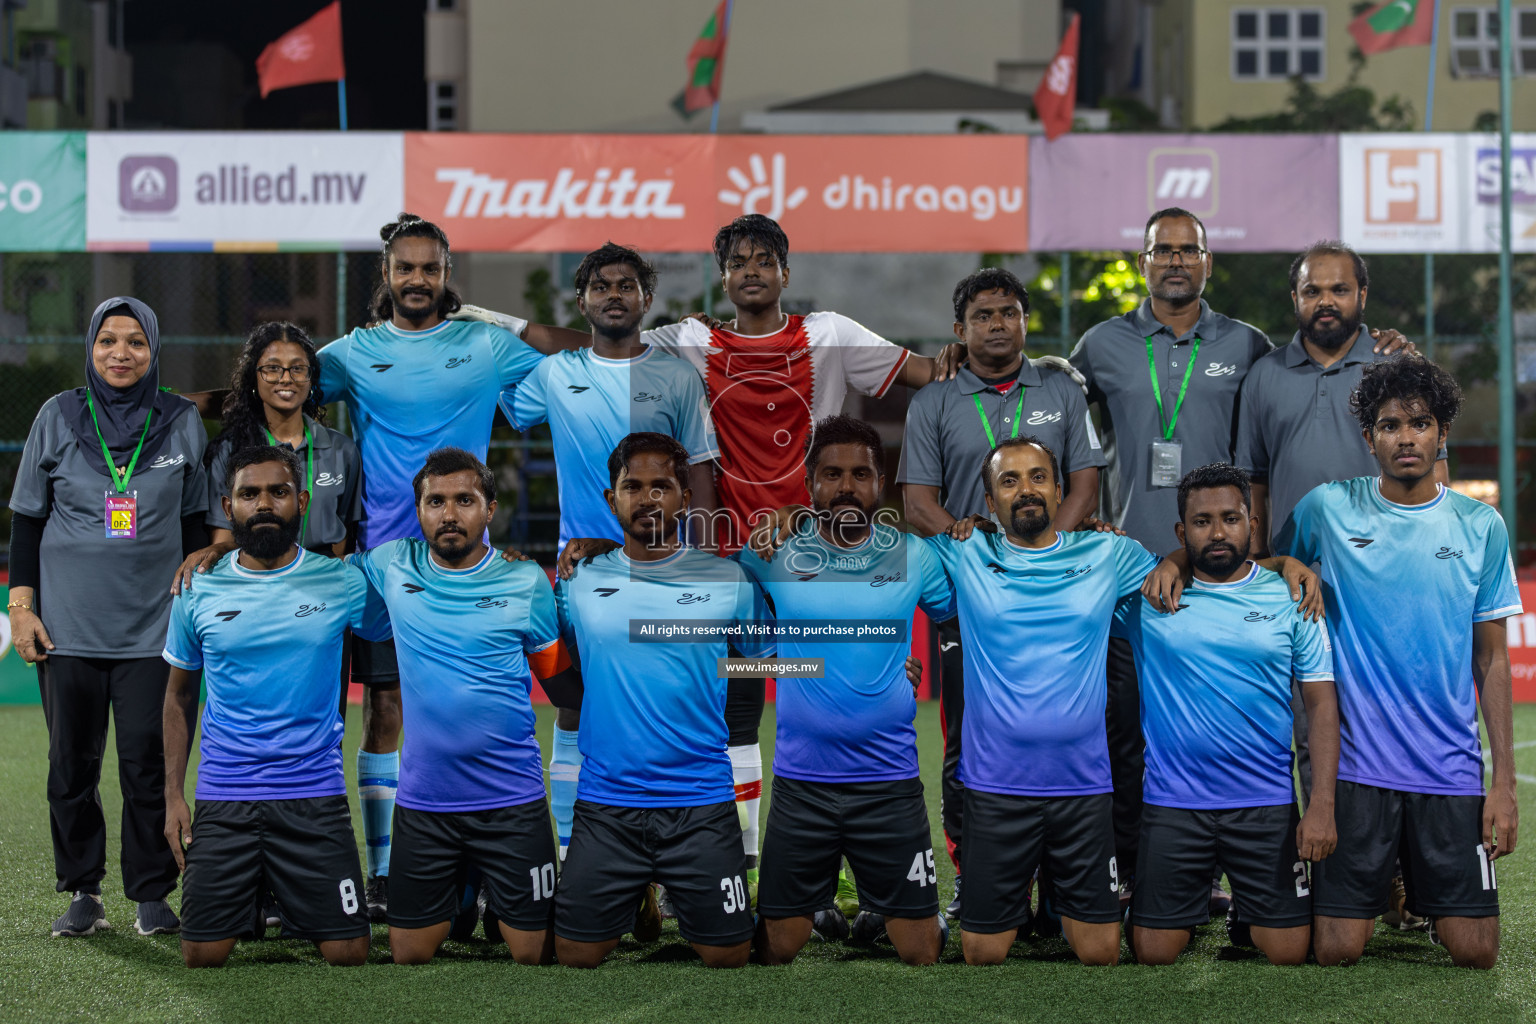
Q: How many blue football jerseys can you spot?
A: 9